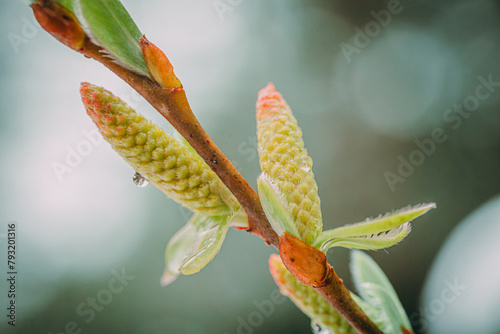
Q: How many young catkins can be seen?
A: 3